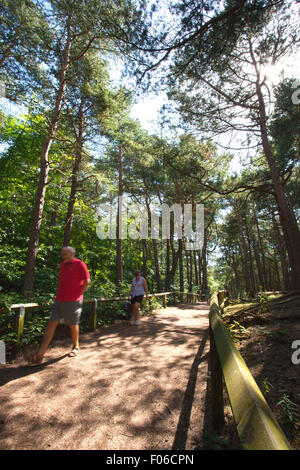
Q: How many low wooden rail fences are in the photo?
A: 2